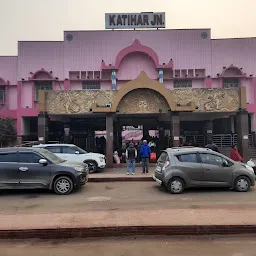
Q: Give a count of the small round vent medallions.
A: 2